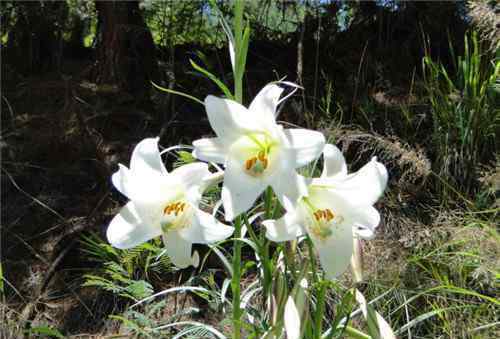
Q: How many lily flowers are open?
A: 3